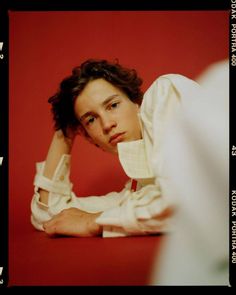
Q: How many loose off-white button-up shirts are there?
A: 1